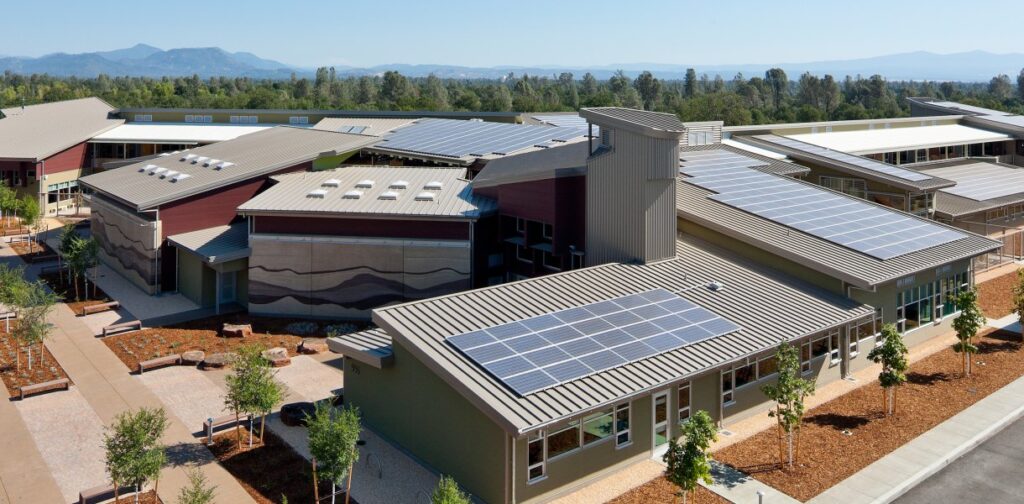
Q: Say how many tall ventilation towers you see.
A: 1